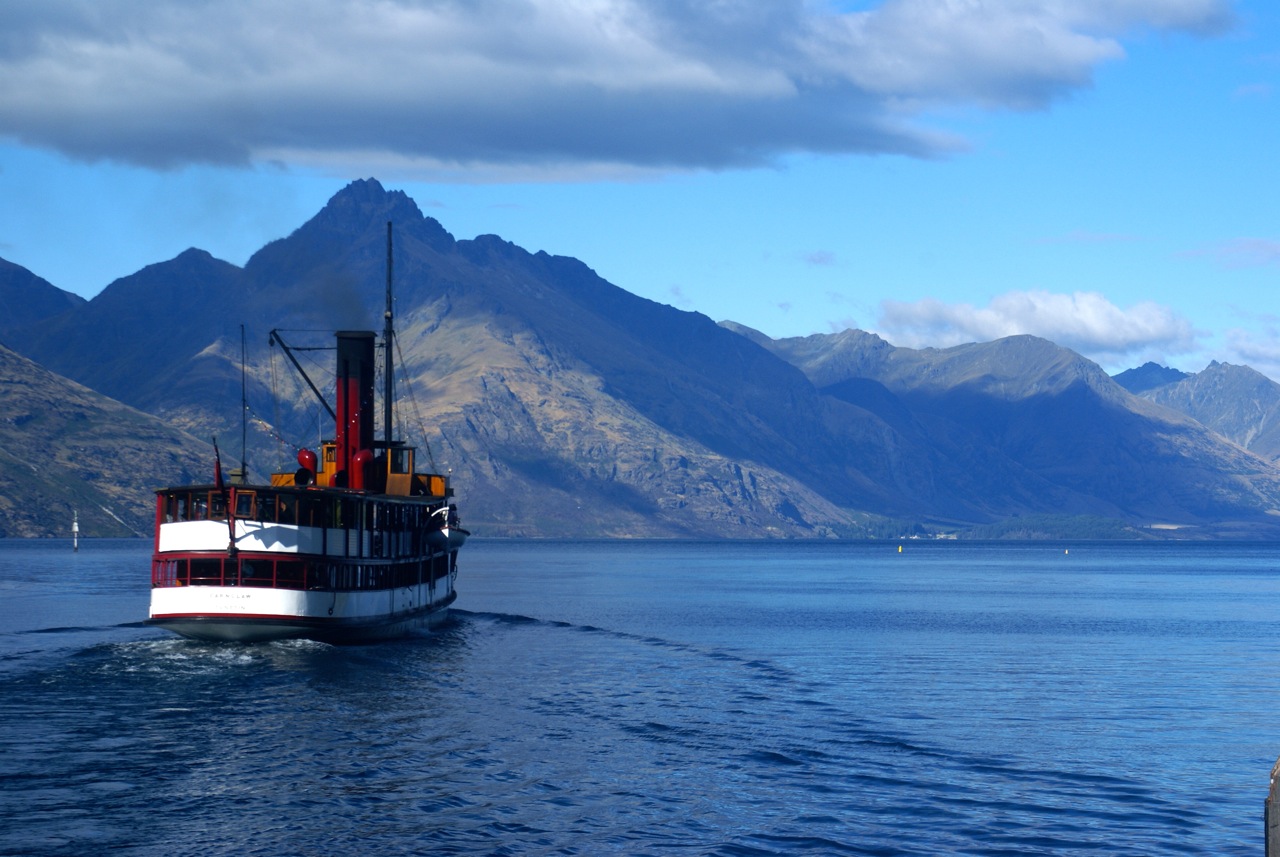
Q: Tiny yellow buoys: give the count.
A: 2